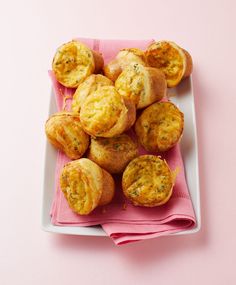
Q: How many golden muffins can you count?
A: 11